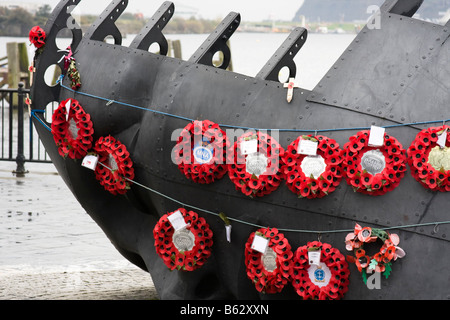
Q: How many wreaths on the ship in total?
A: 11